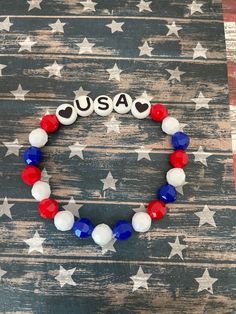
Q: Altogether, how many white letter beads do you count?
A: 3